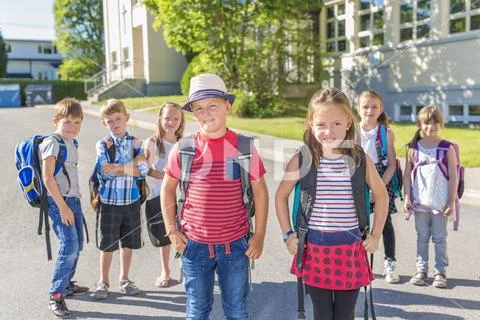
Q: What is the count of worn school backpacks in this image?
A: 6